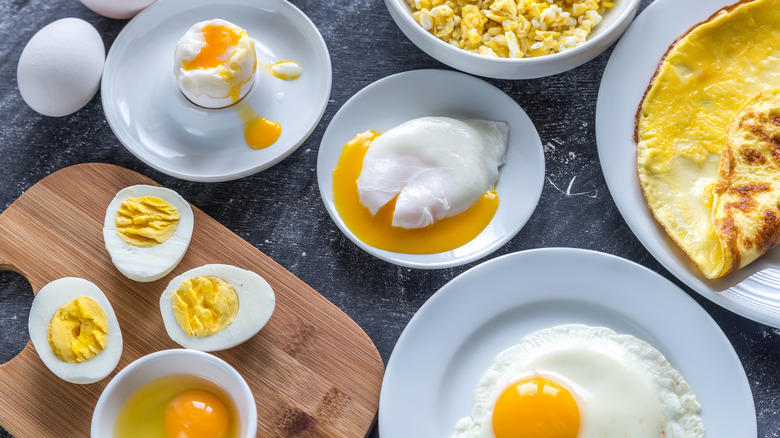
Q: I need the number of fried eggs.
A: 1